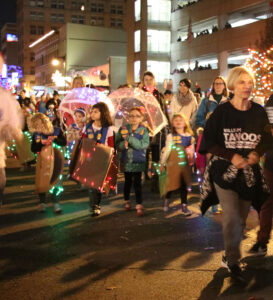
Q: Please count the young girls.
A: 5